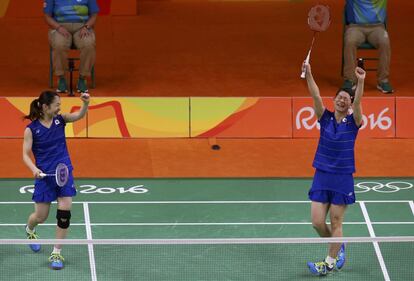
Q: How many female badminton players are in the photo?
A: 2